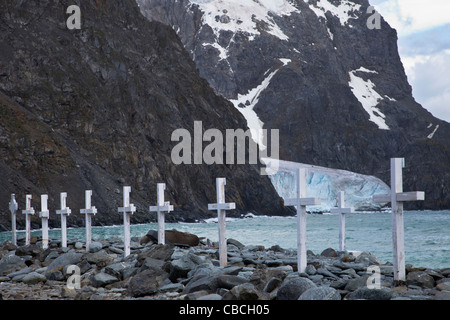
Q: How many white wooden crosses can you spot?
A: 11